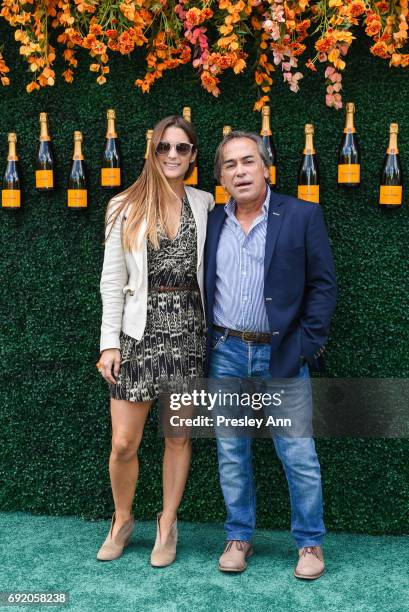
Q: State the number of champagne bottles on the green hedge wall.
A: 11